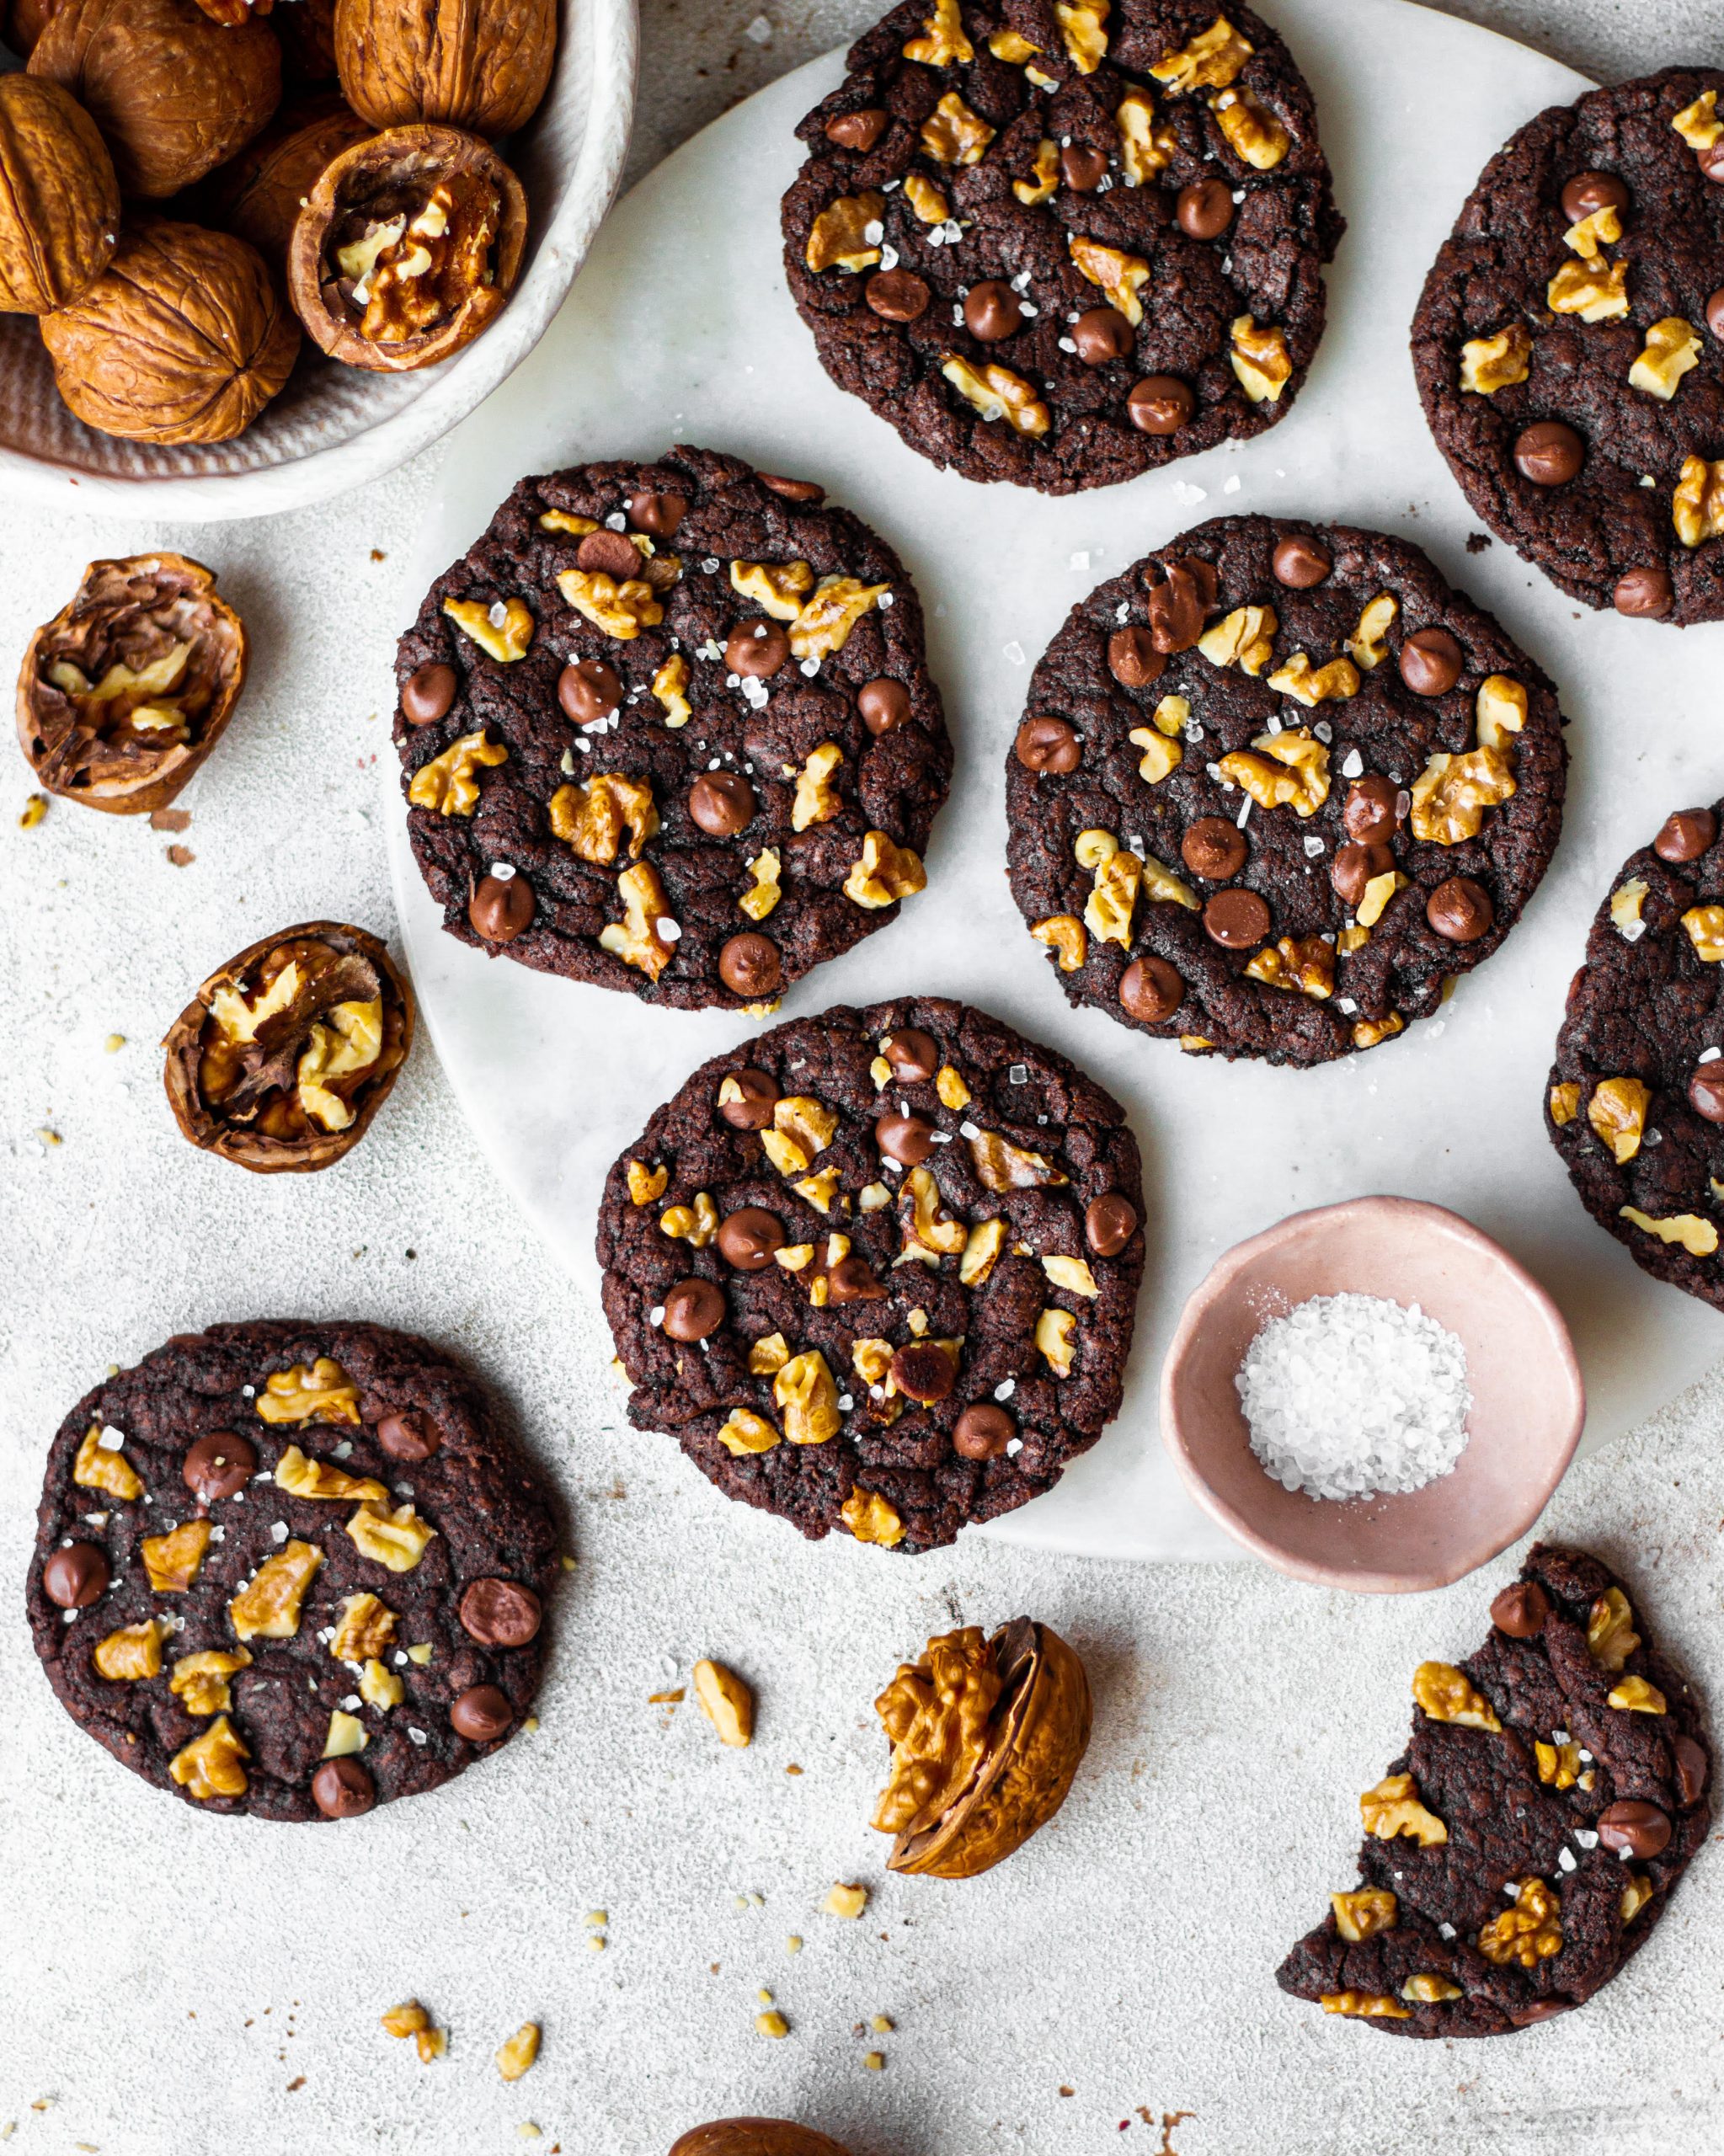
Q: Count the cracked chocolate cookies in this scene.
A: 1